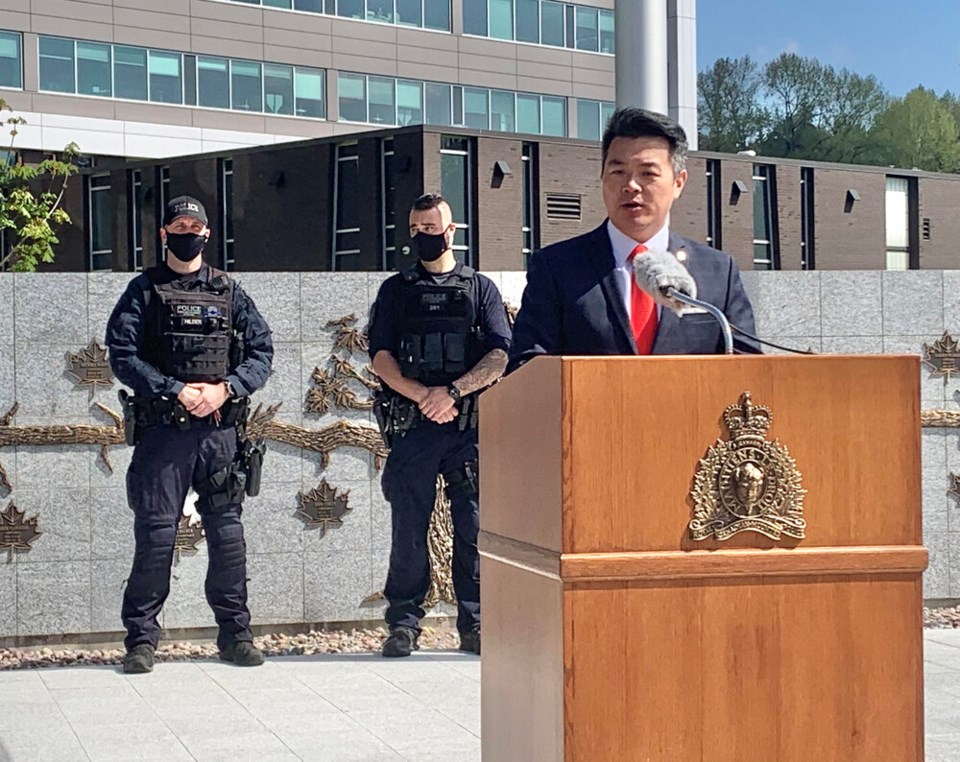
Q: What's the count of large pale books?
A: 0